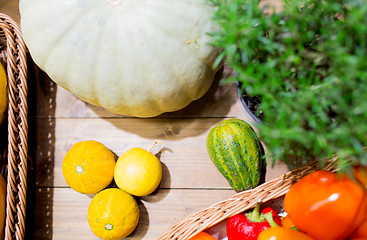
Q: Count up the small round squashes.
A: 3